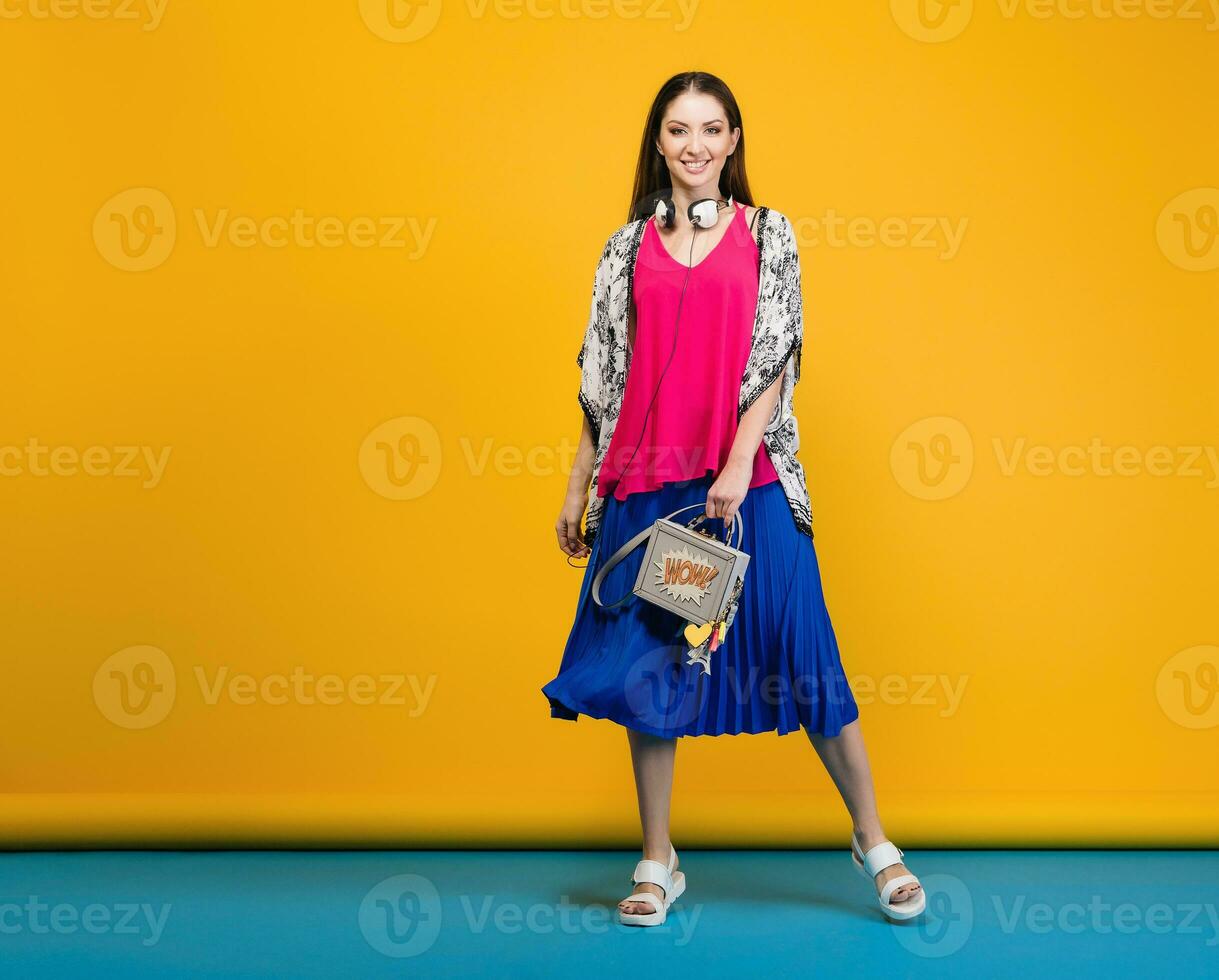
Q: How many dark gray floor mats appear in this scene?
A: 0